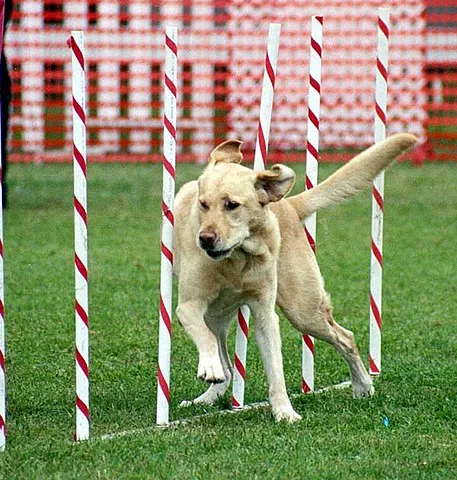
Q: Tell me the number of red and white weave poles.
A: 6